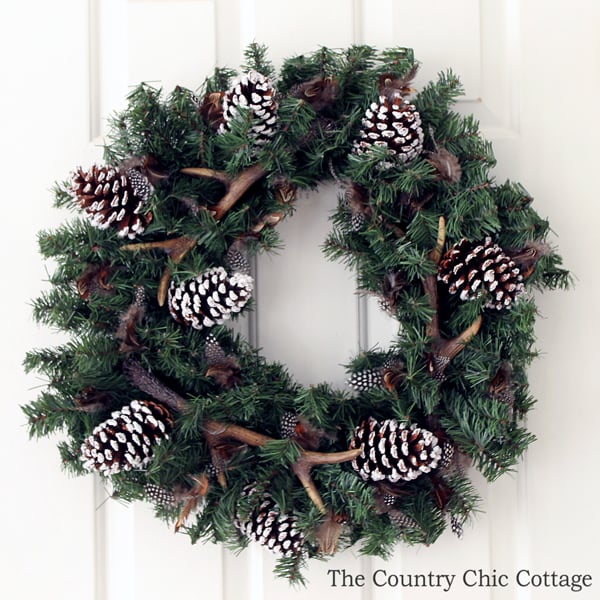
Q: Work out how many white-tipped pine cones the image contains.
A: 8